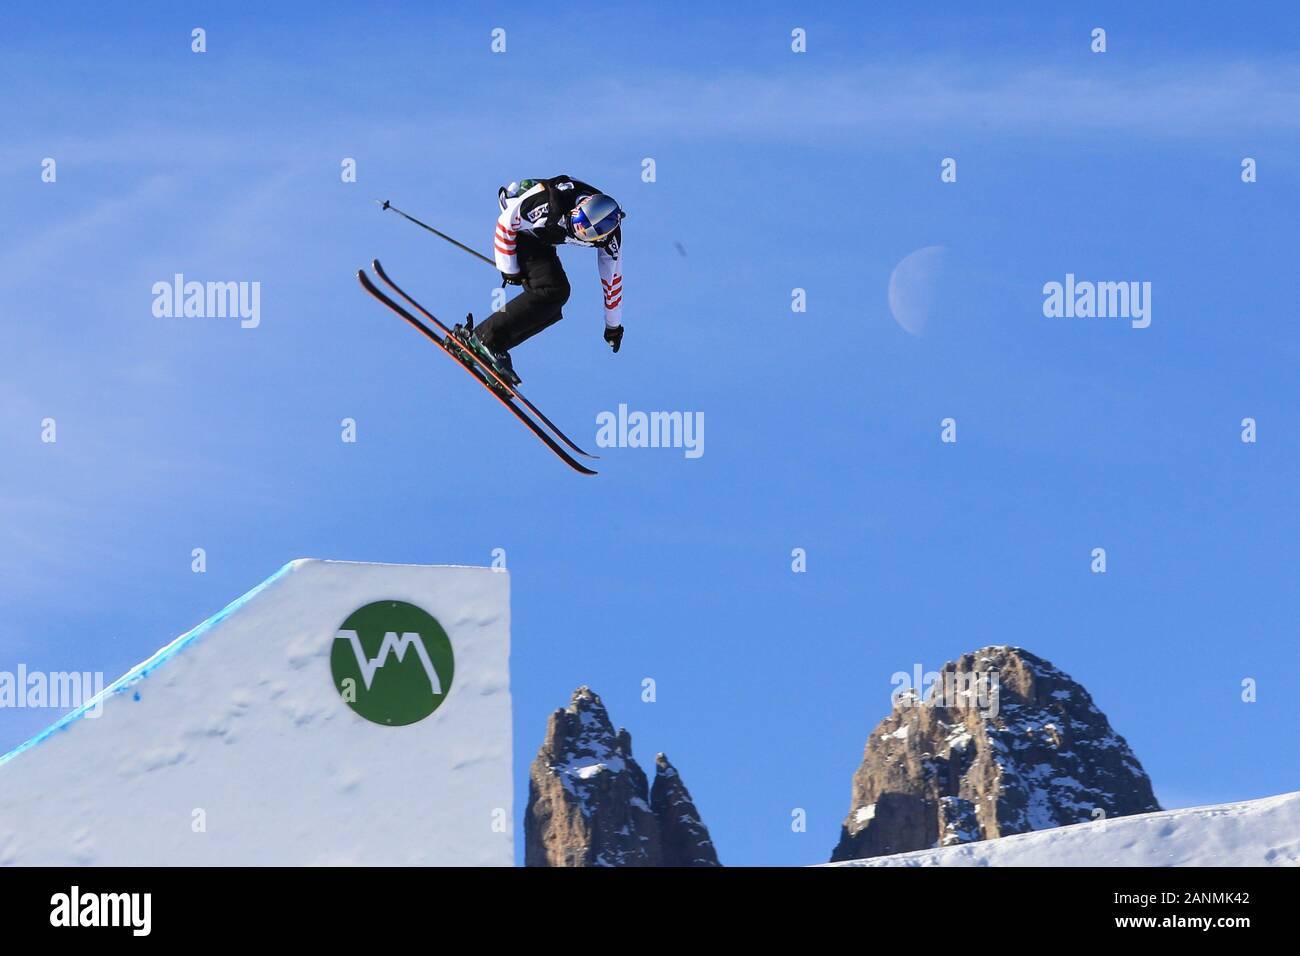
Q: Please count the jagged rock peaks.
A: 3